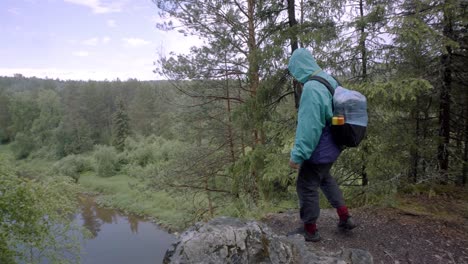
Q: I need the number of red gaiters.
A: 2